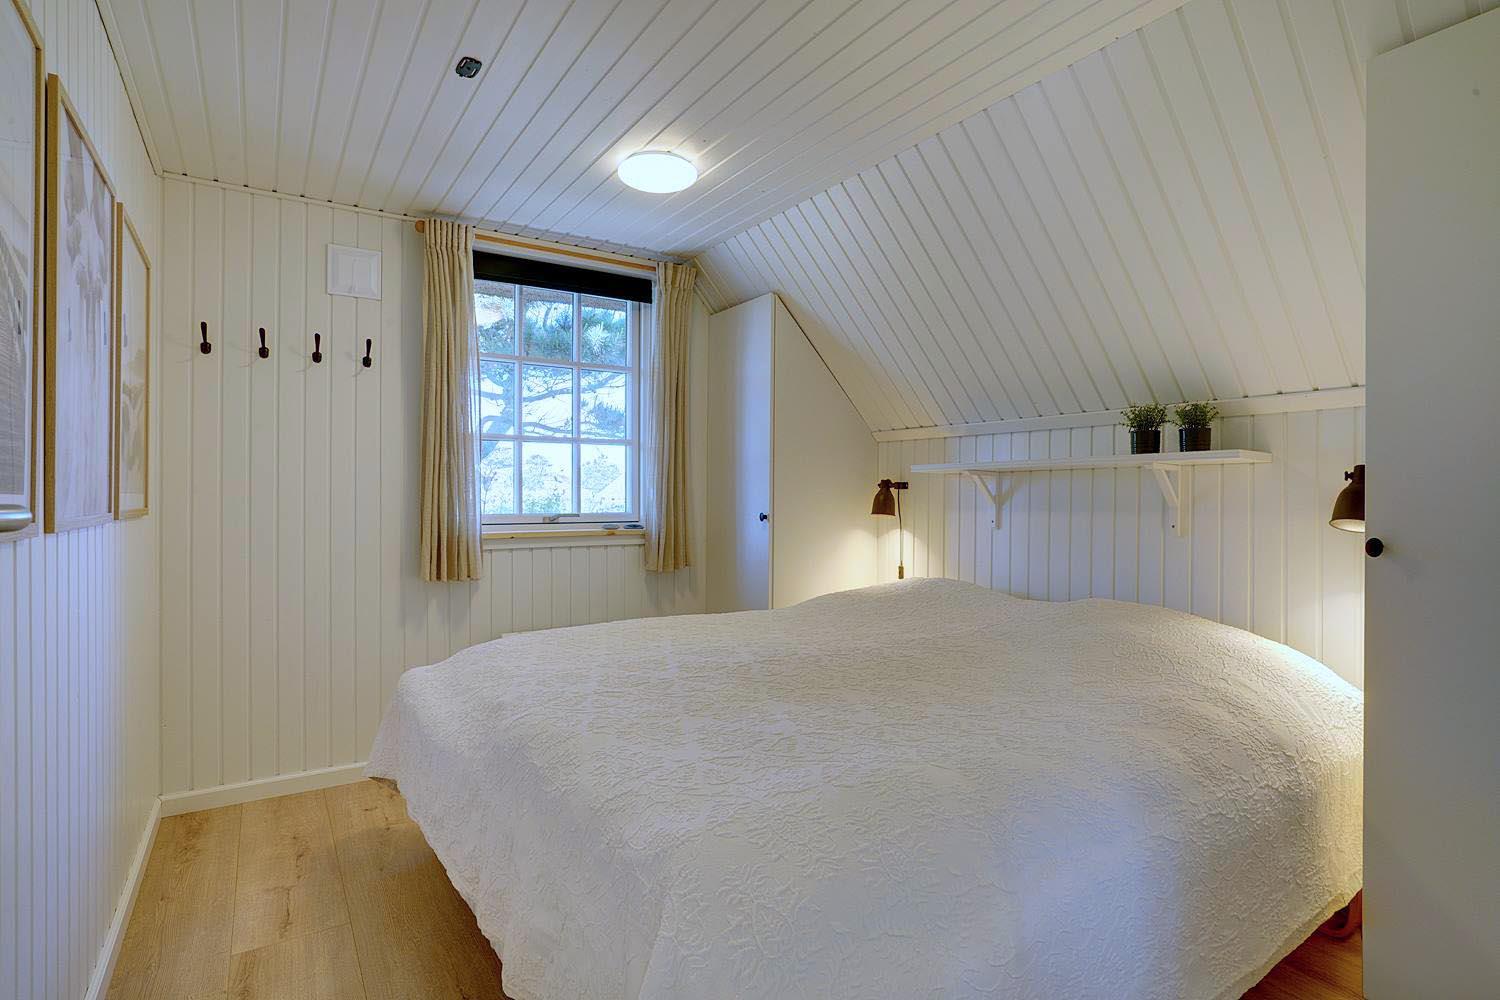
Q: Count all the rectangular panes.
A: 9